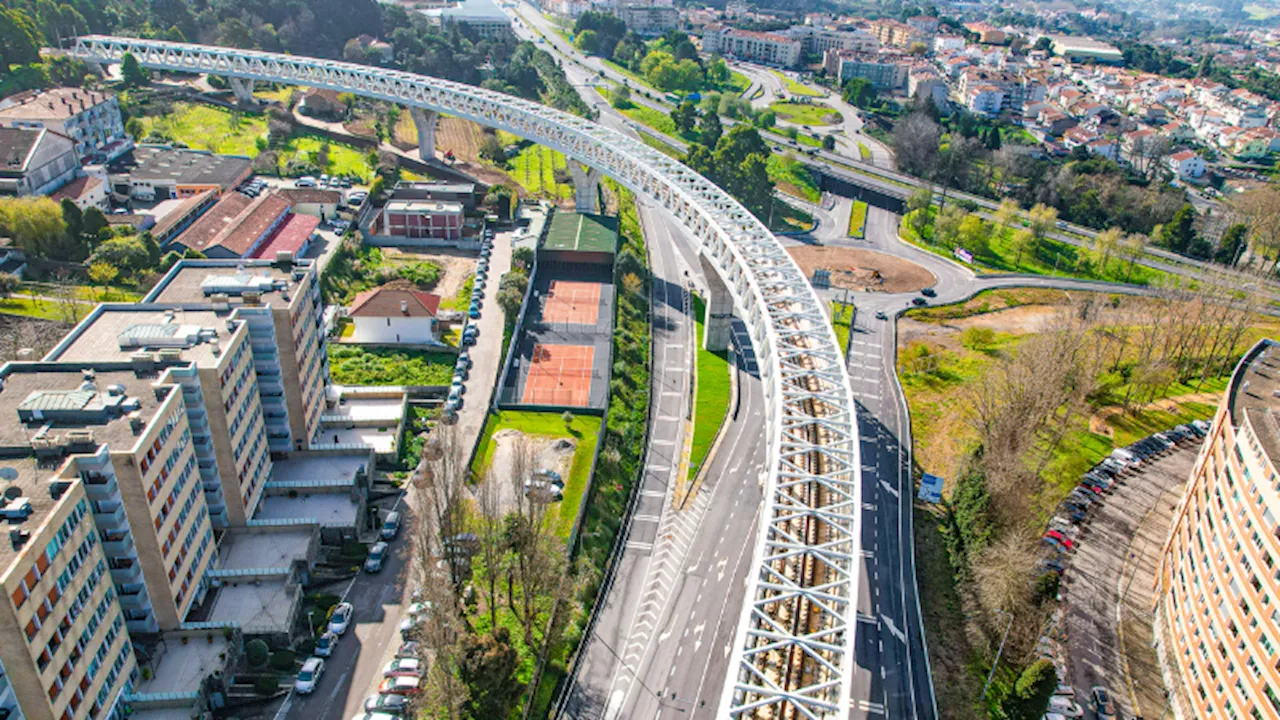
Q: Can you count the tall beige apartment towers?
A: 4